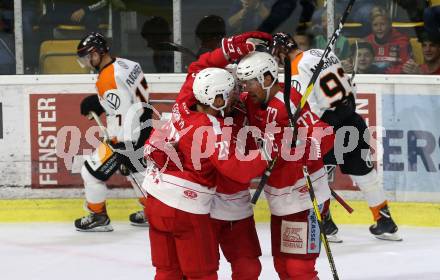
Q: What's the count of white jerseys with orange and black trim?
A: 2